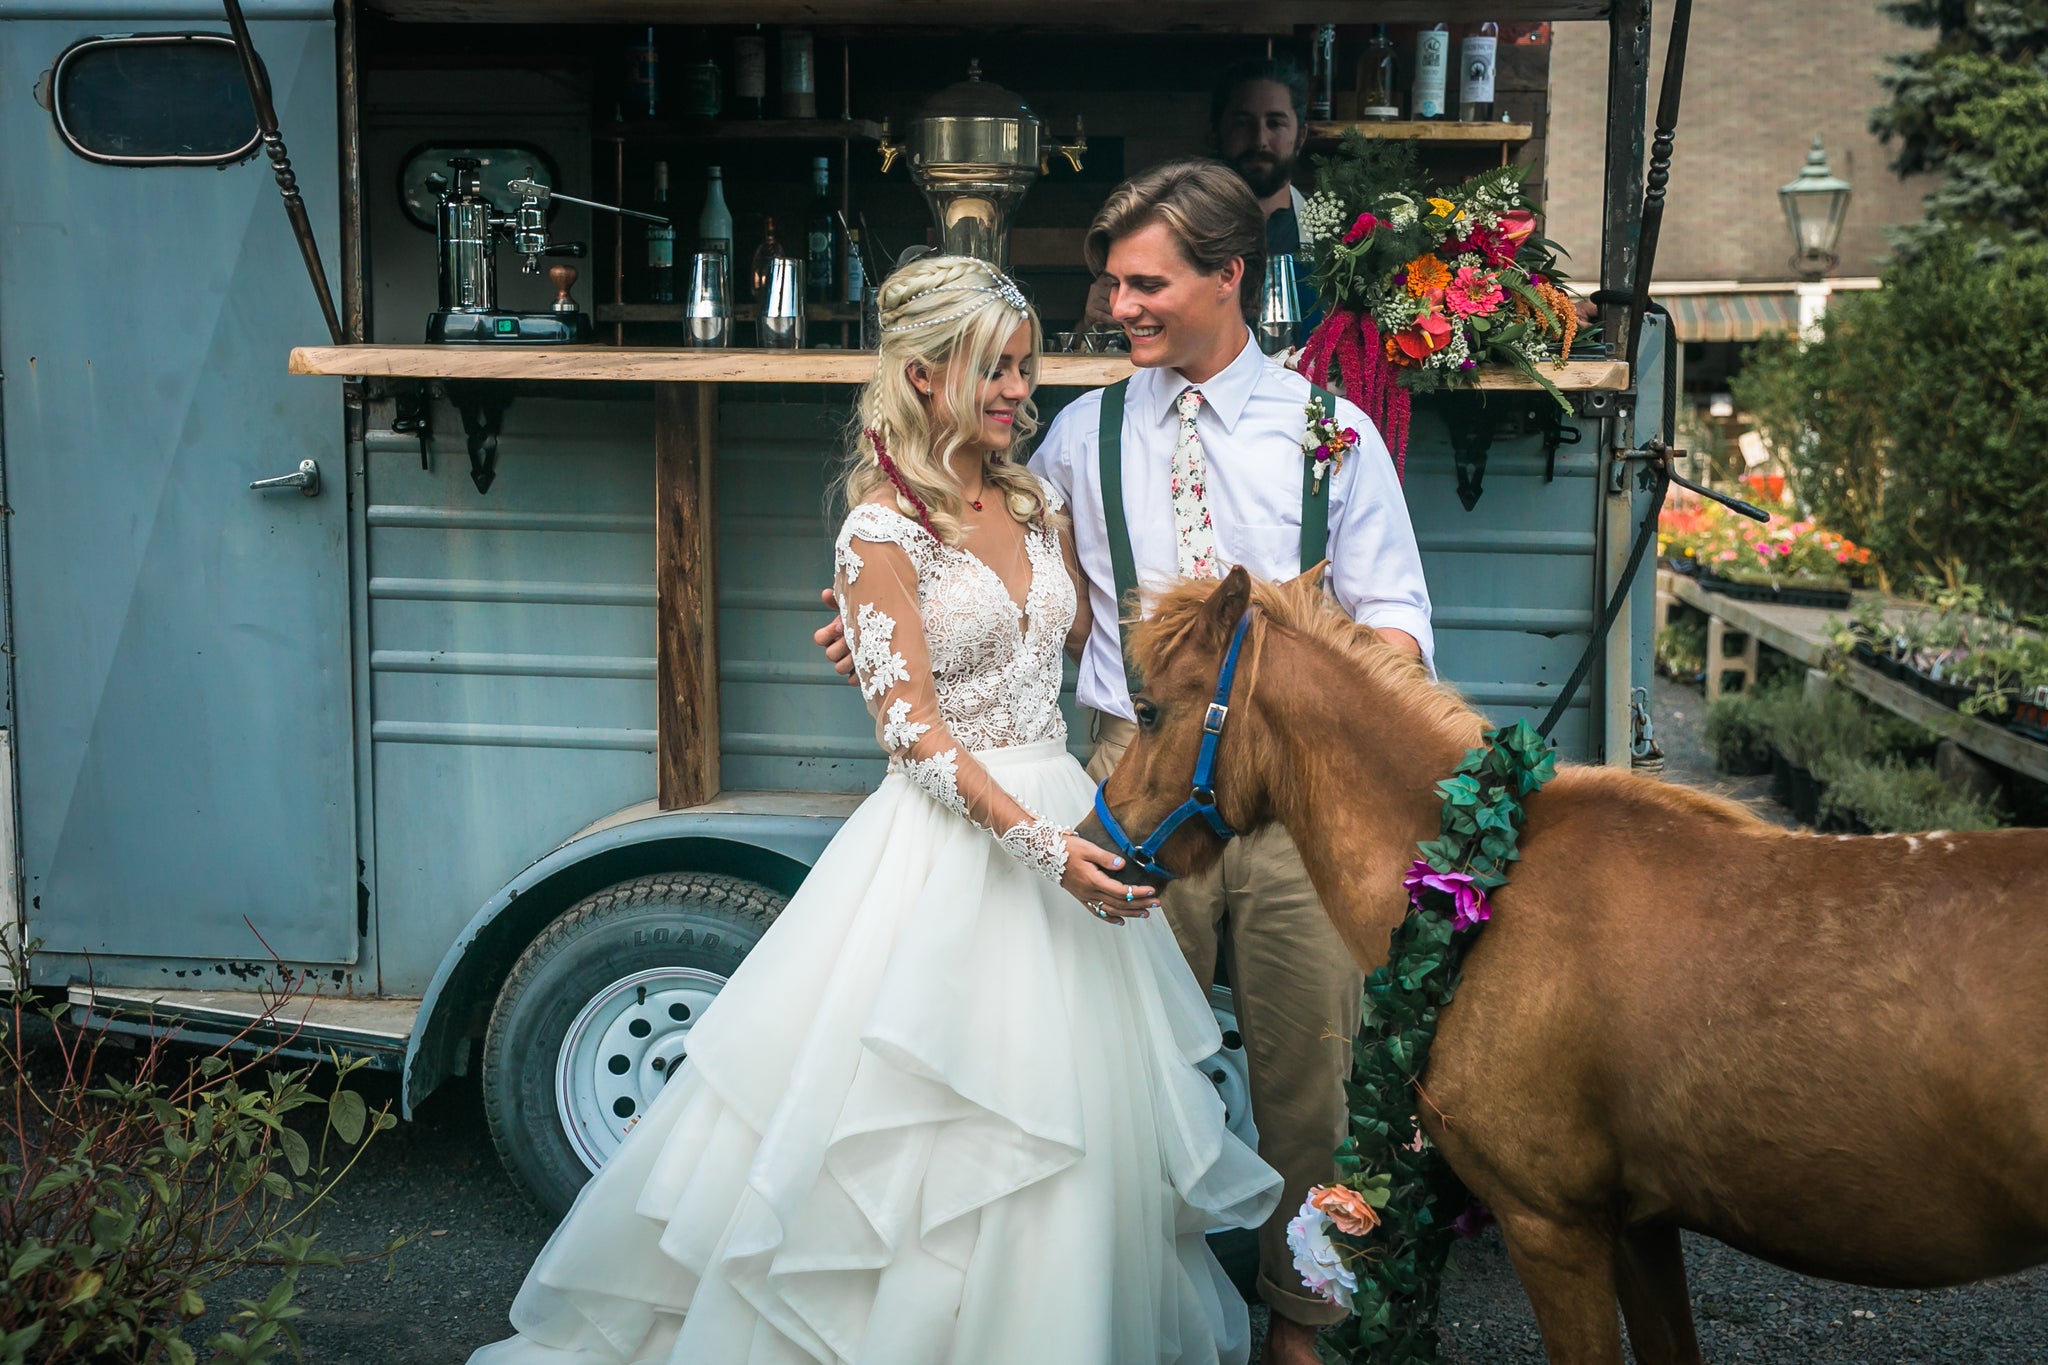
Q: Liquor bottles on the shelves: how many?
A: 13